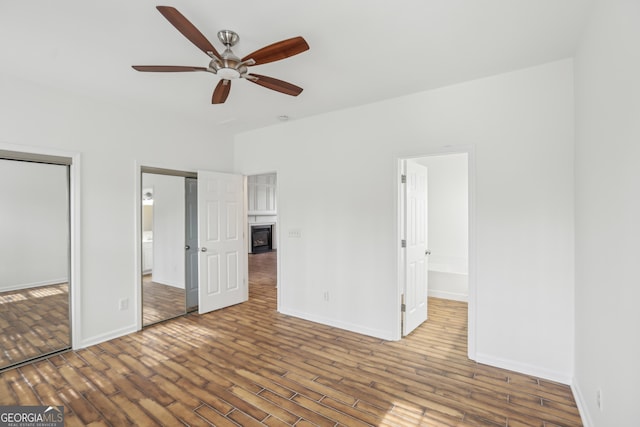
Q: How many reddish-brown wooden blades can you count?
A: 5